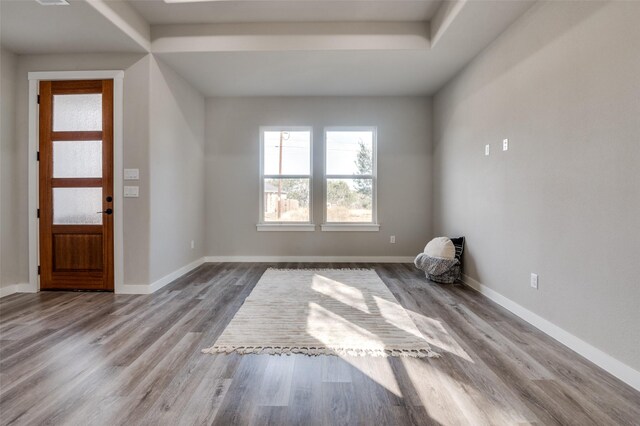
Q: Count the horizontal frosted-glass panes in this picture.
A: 3